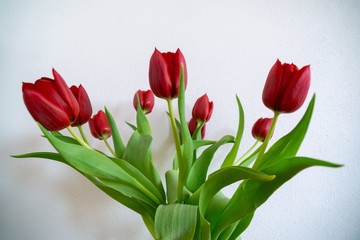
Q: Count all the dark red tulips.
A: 9